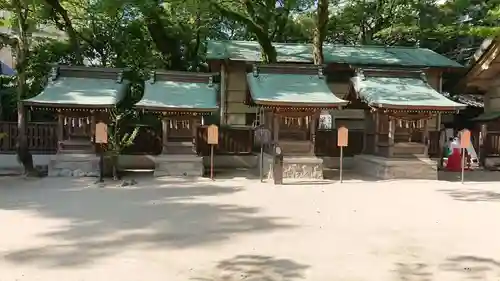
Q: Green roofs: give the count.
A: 5